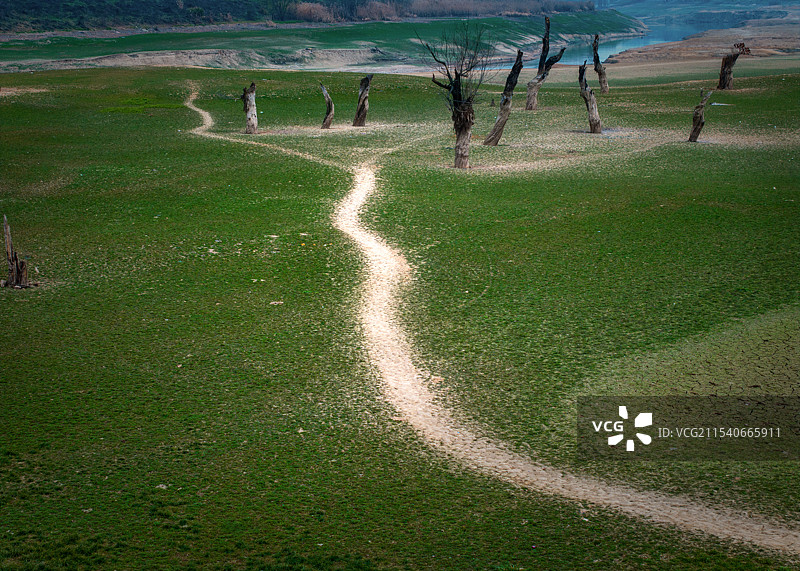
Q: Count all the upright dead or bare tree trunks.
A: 11